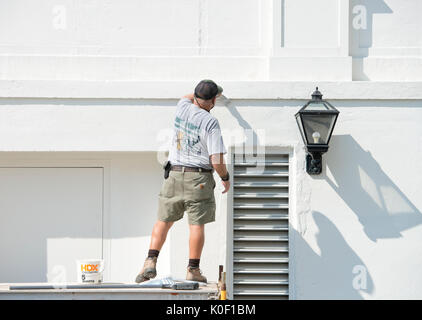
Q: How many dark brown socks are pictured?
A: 2